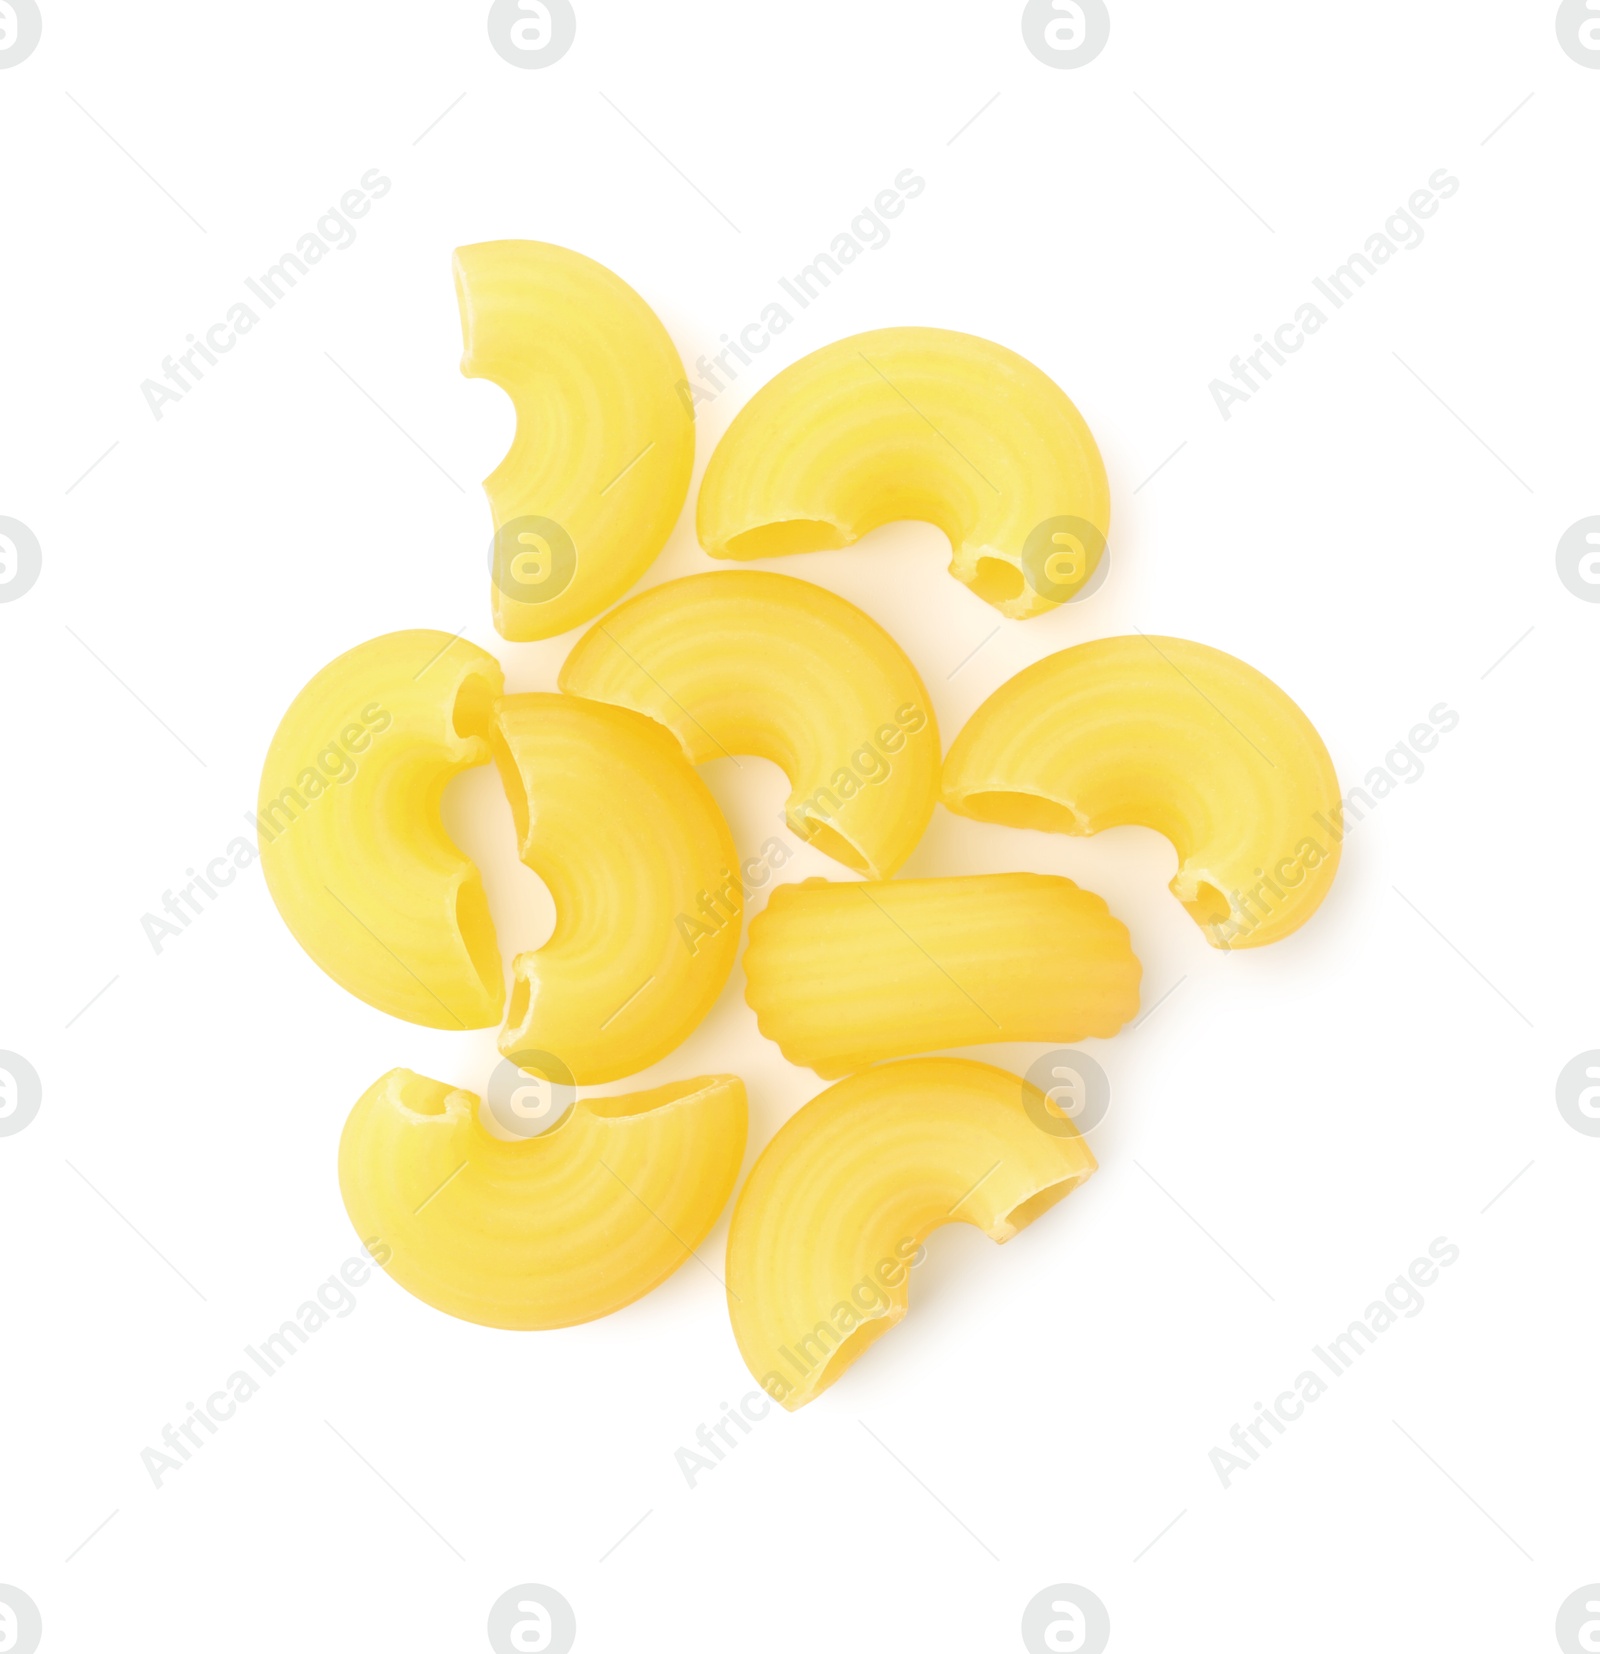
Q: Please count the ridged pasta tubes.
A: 9